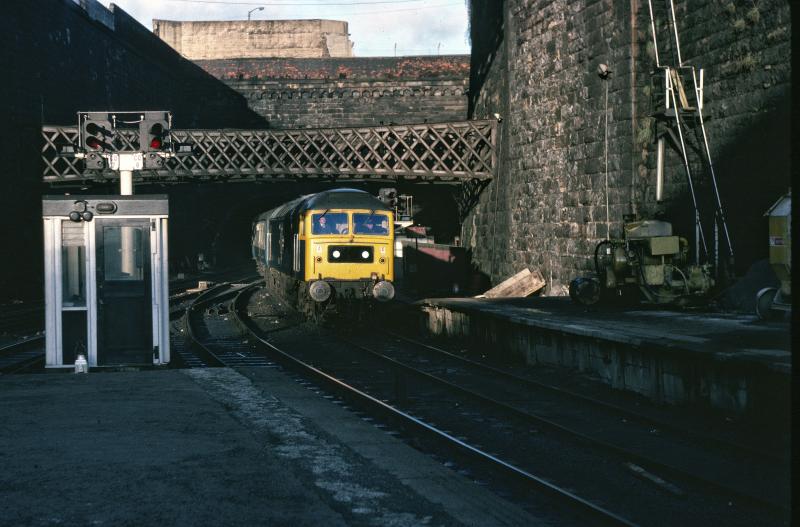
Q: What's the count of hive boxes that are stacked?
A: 0